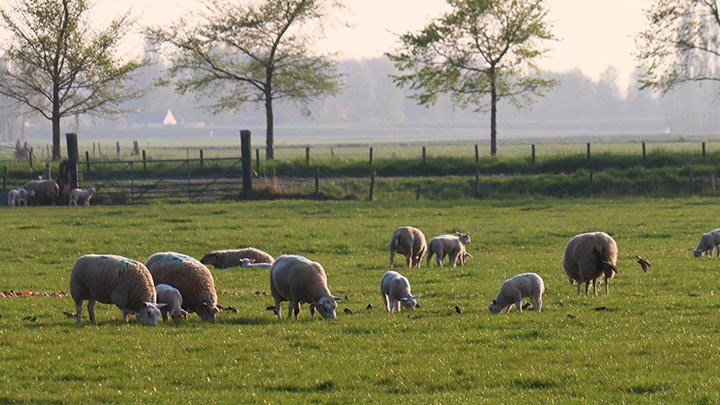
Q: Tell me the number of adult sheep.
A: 7